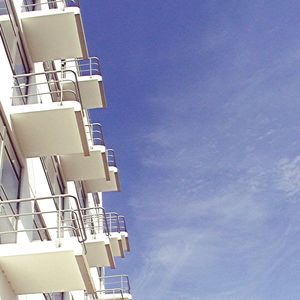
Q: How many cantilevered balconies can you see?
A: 10